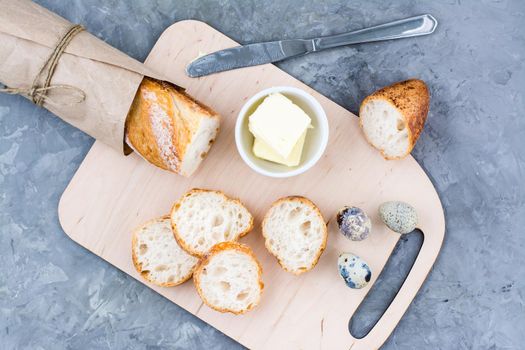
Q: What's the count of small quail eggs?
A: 3